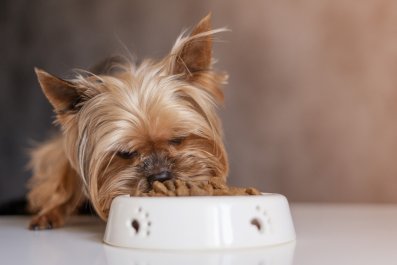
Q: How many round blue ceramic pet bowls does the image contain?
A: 0